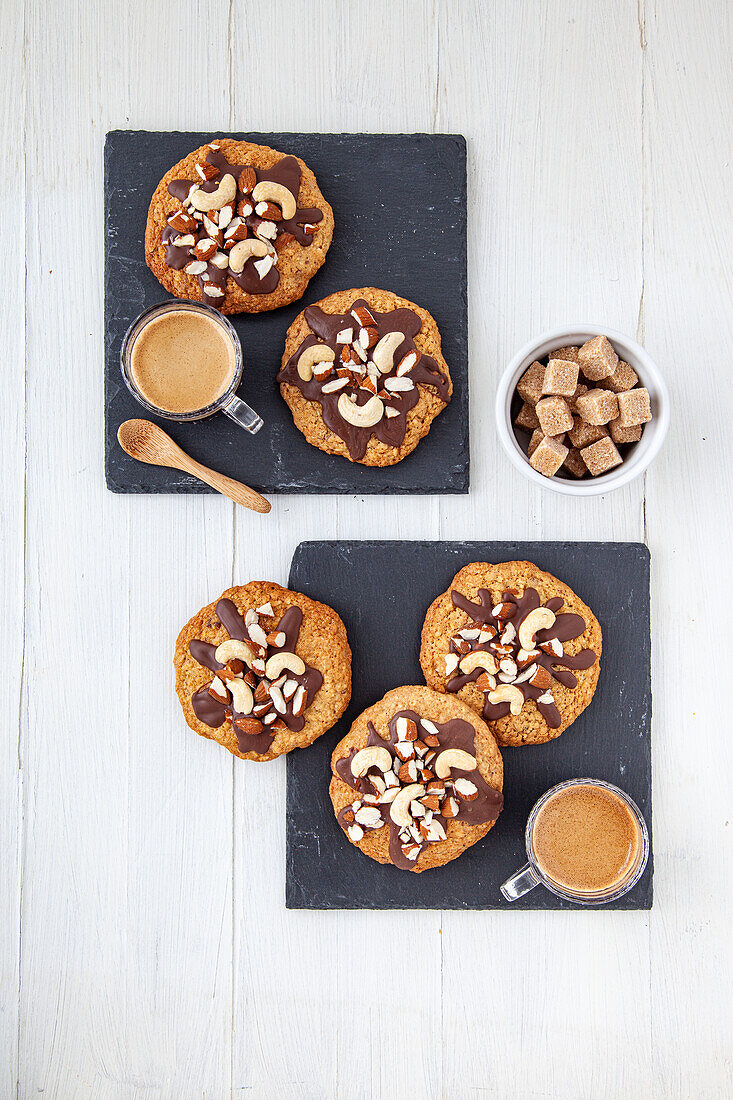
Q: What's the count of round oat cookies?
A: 5